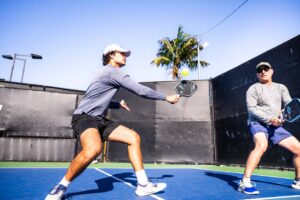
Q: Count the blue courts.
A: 1